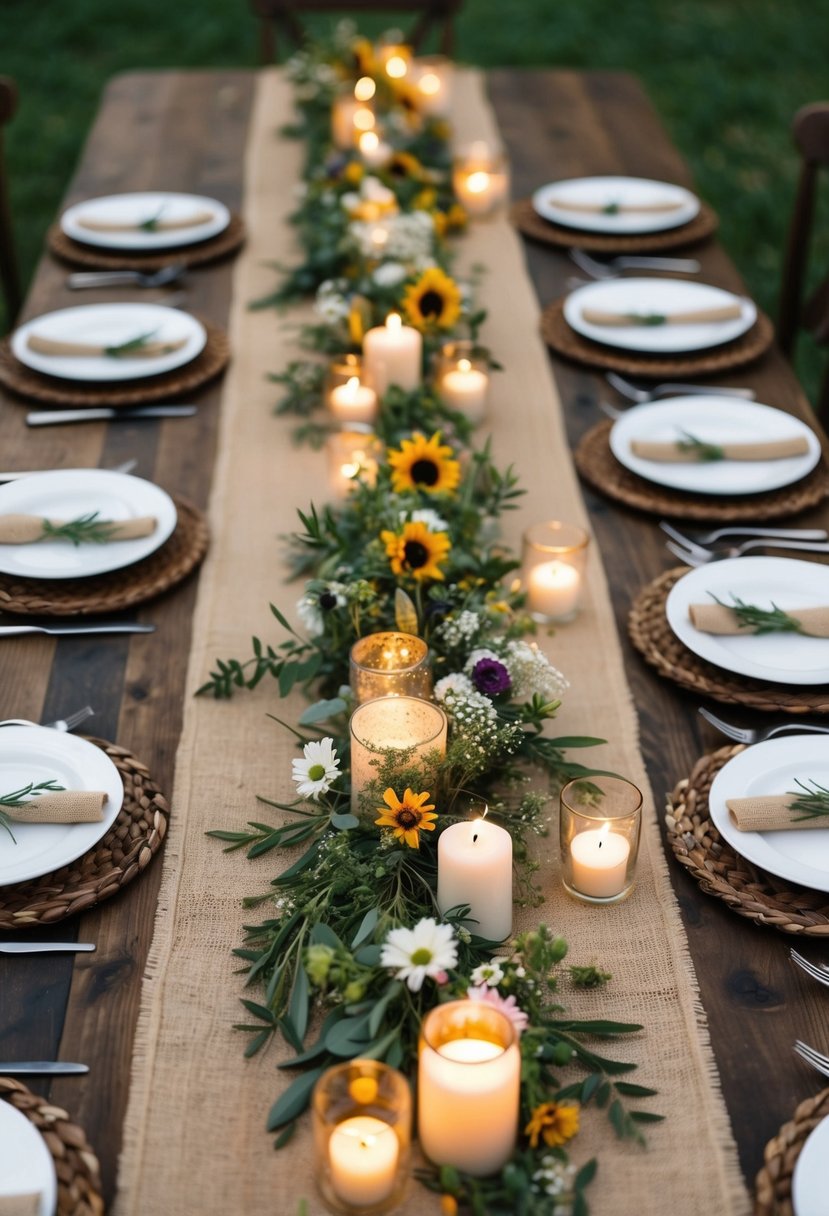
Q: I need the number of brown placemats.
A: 11